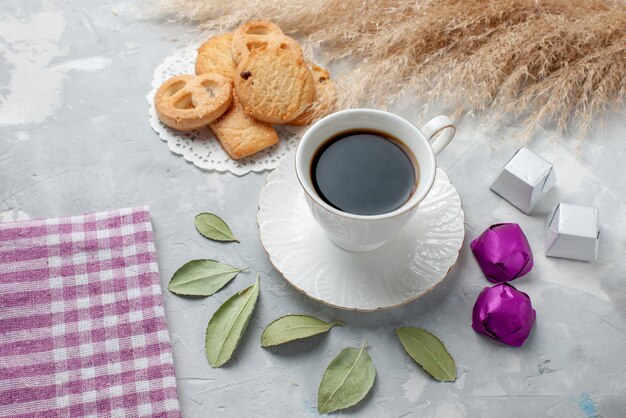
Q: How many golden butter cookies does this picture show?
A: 6